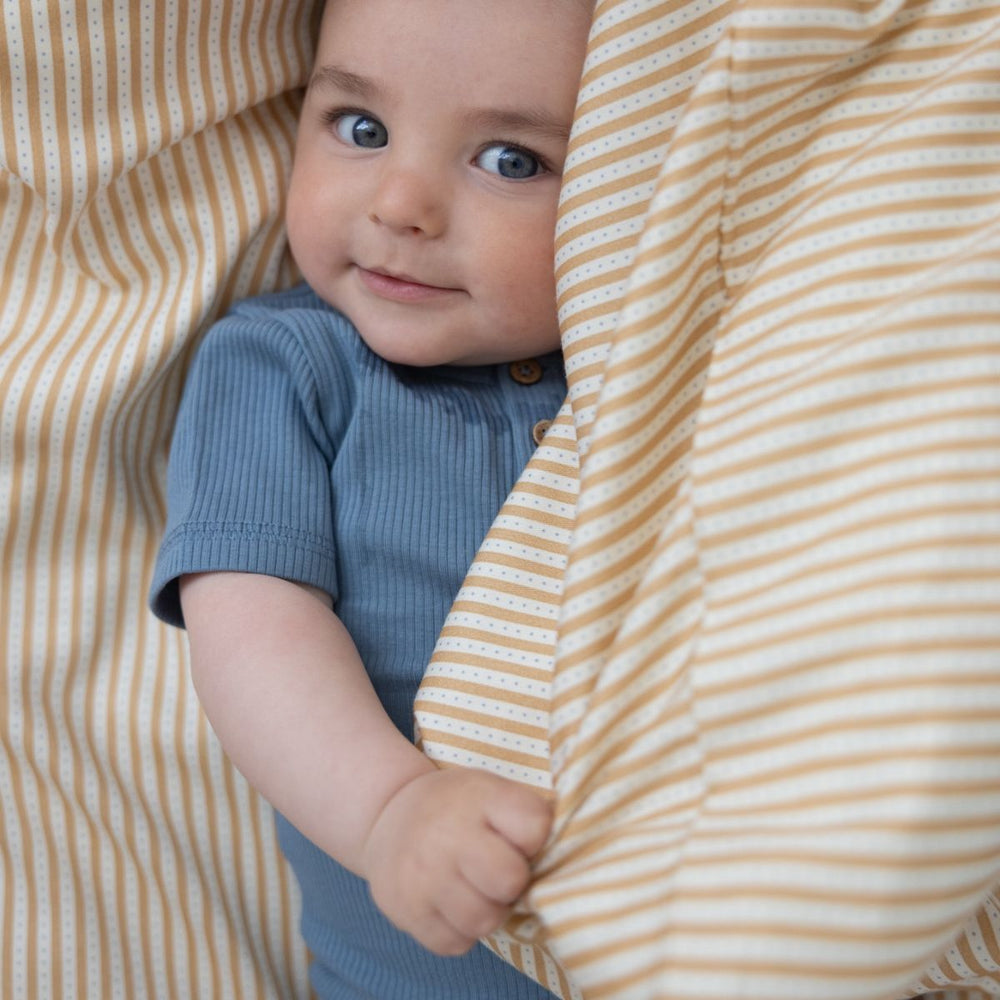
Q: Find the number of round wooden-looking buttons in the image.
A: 2